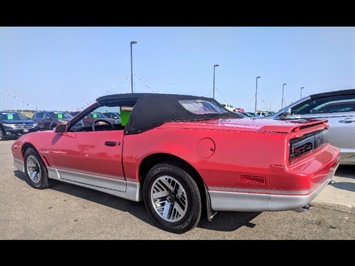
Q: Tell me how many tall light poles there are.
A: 5